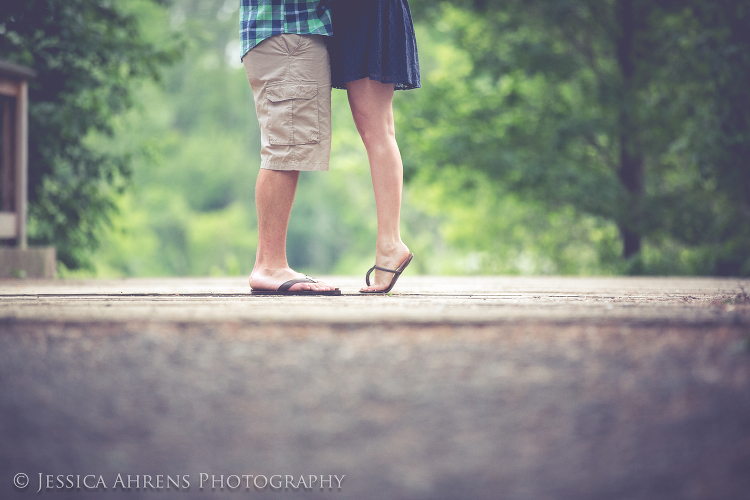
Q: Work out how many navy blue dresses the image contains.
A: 1